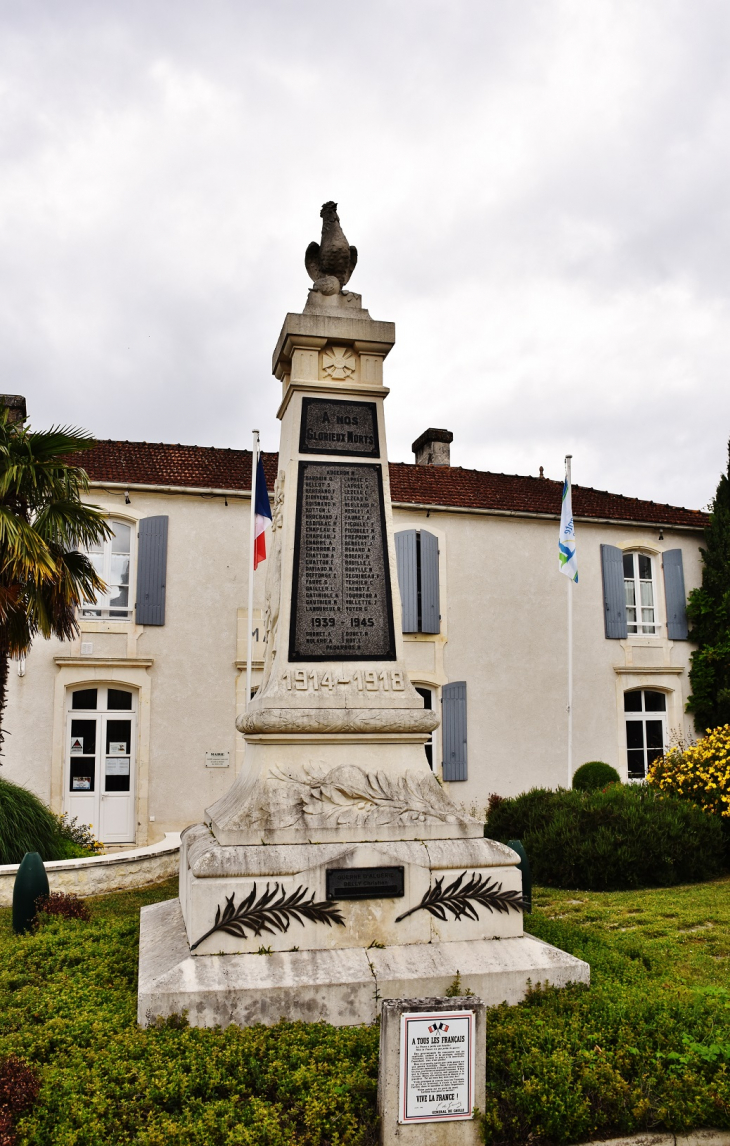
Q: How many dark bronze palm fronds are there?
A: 2